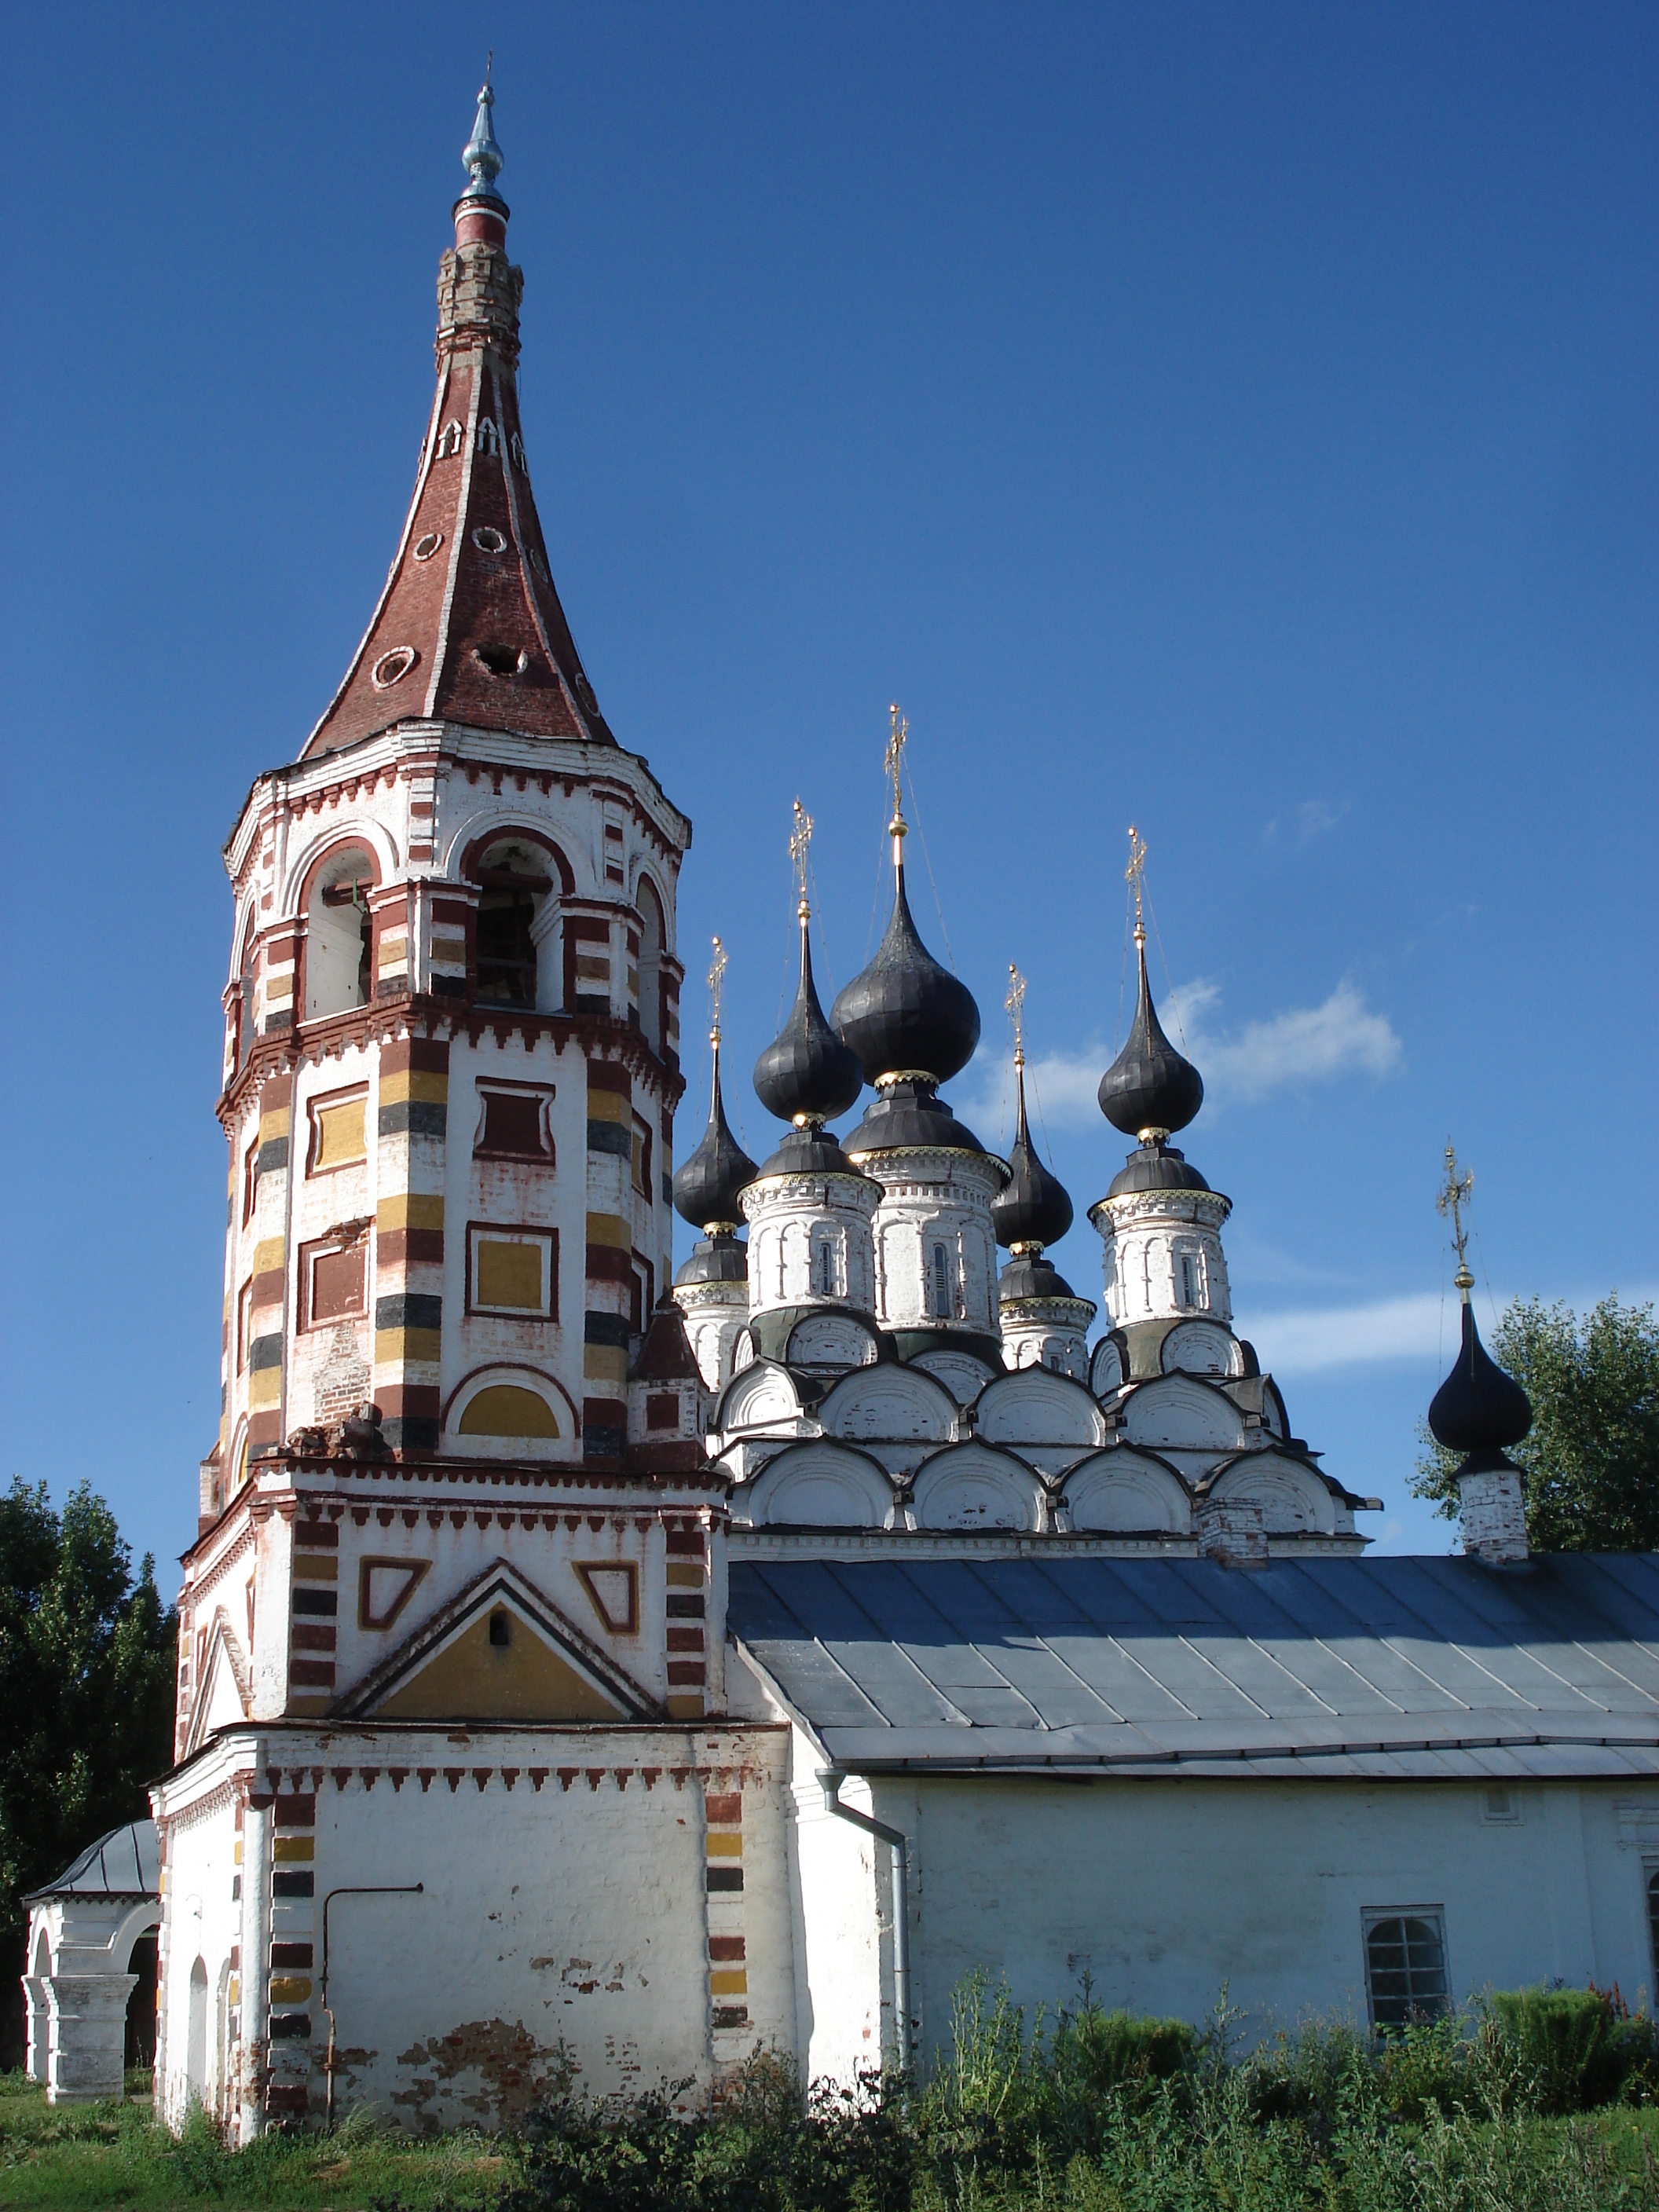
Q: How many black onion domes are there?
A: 6